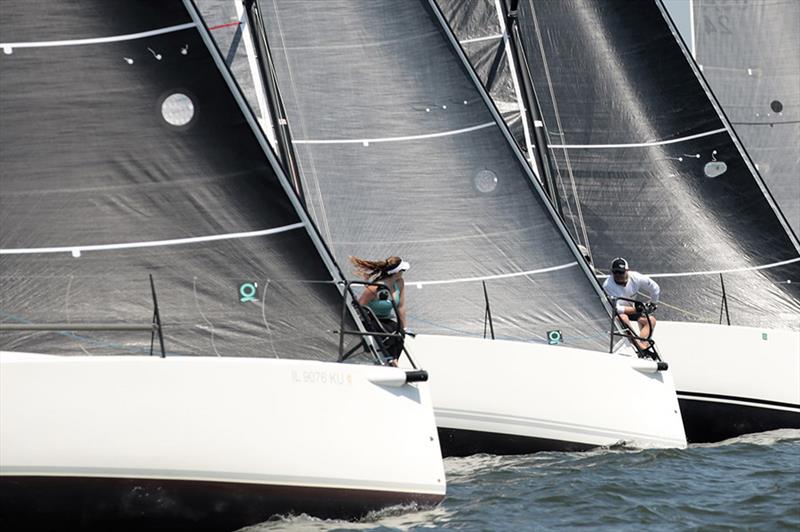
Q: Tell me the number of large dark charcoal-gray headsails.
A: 3